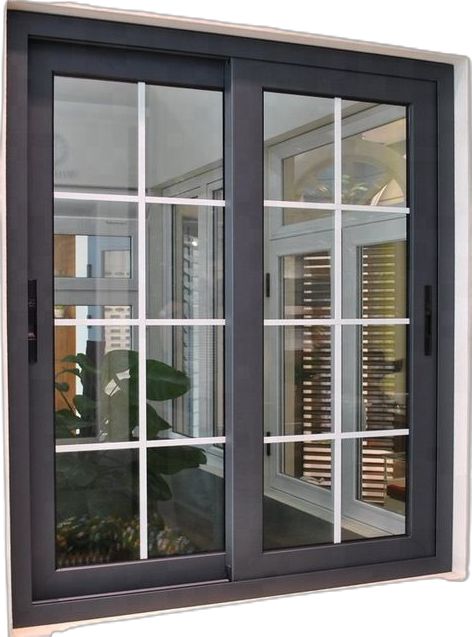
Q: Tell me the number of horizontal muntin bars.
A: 6